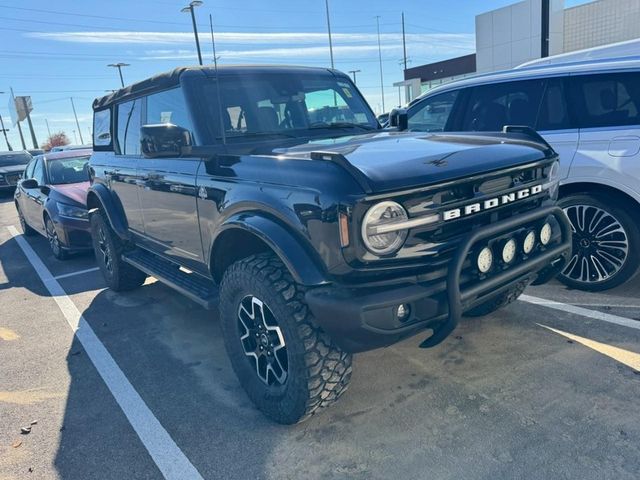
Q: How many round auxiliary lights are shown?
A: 4